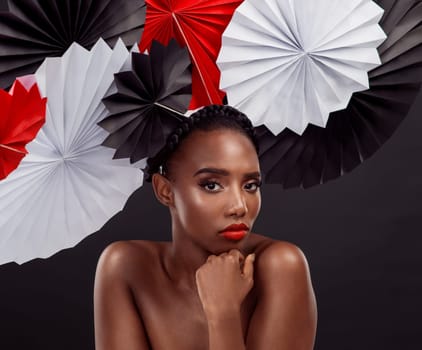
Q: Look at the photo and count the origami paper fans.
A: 7